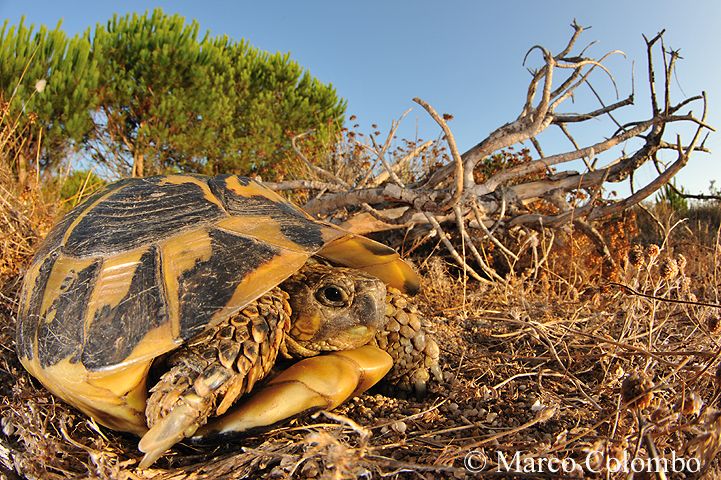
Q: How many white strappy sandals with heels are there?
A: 0